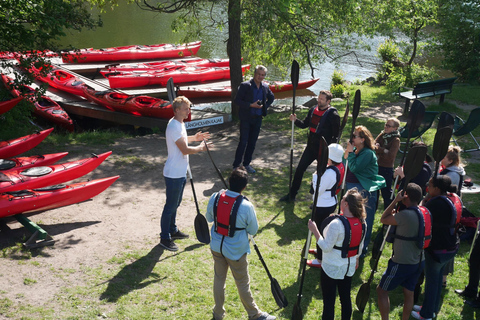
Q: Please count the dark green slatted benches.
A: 1